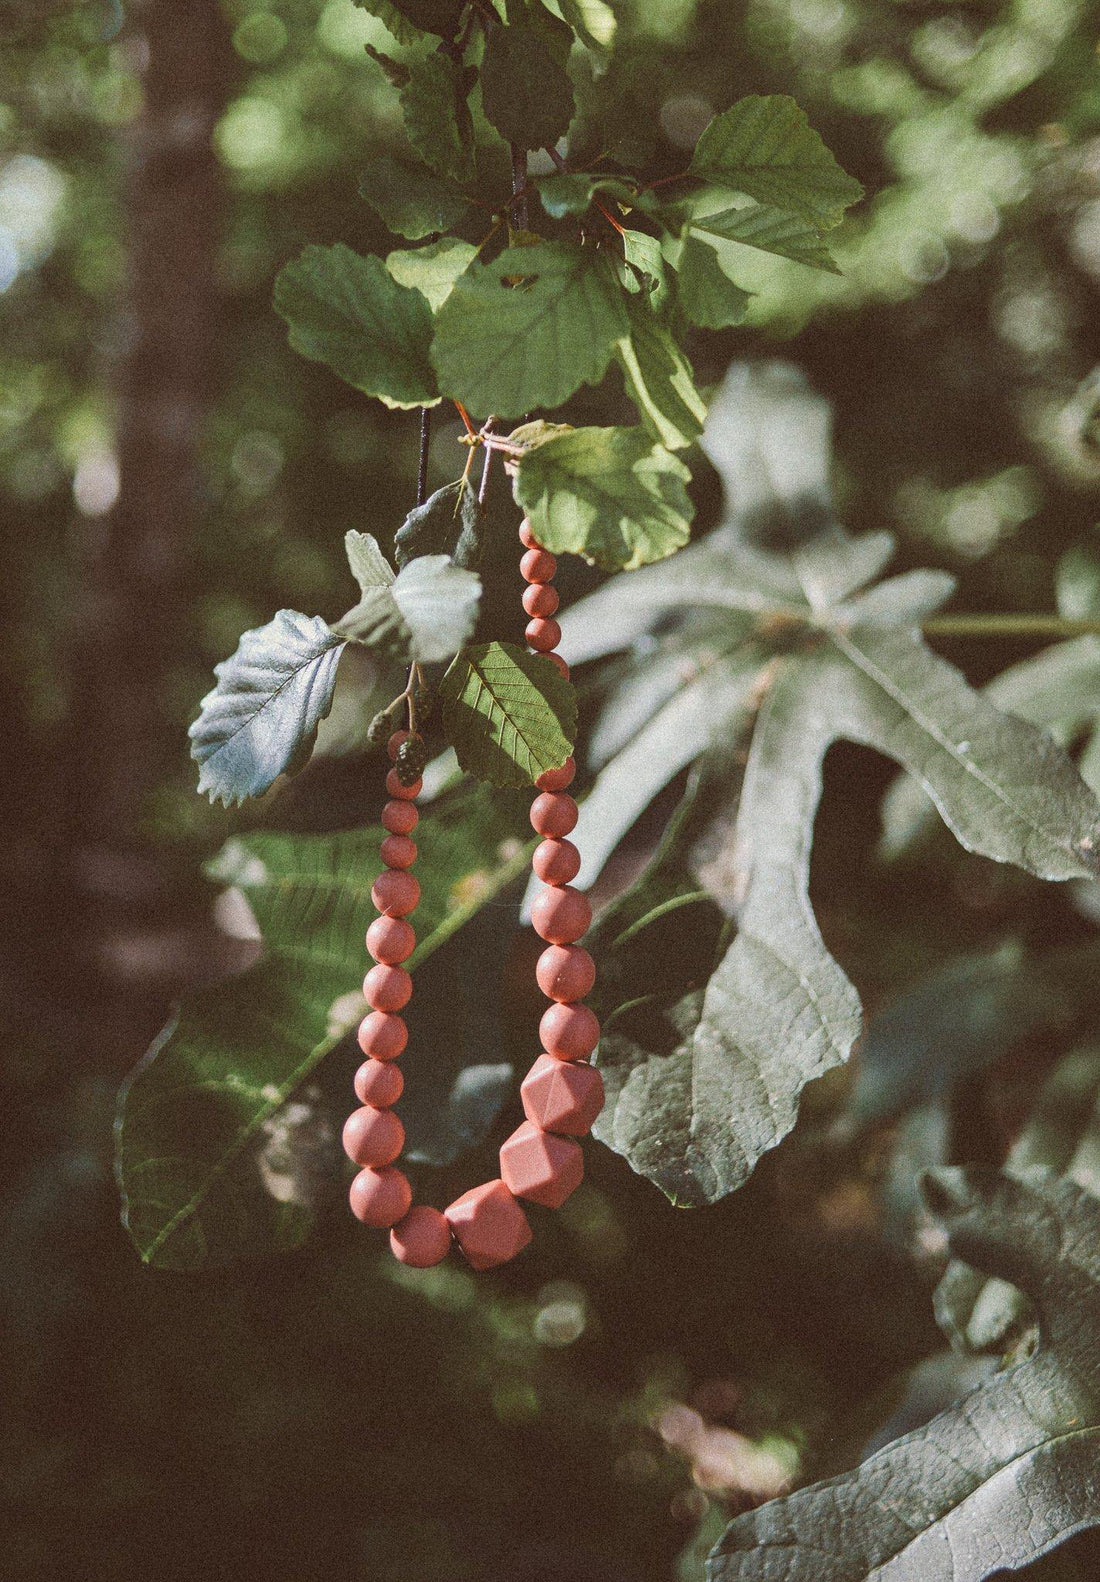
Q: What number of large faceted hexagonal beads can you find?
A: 3